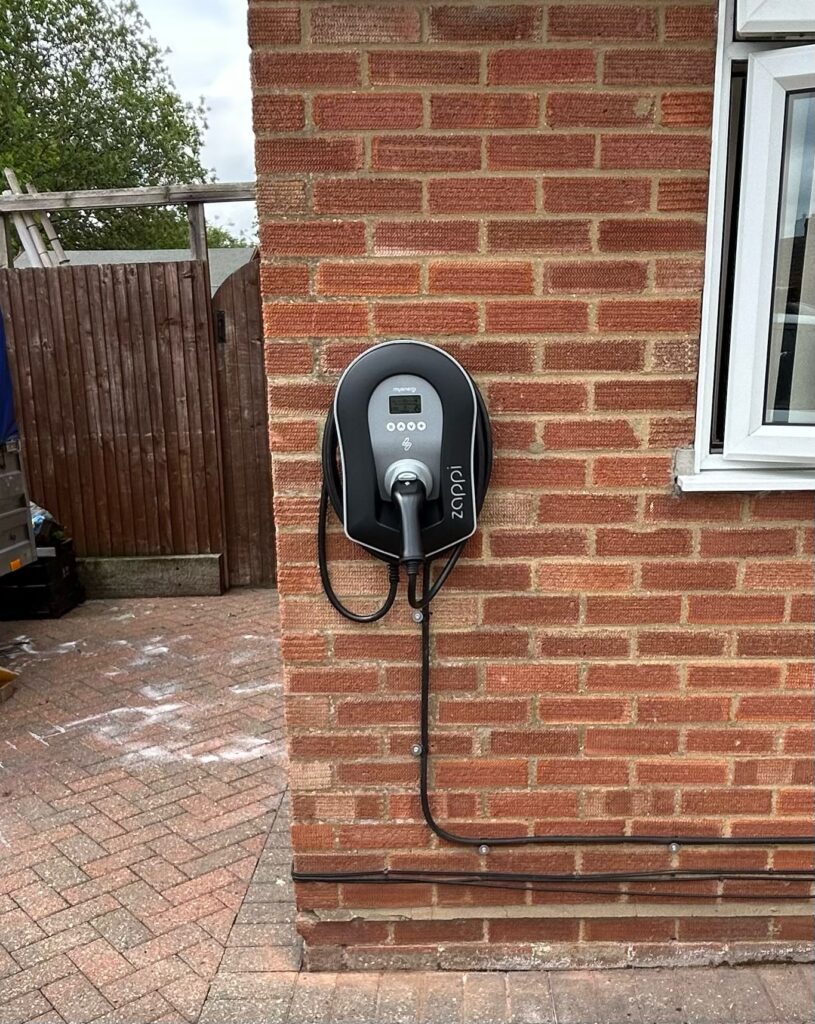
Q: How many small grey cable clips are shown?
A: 4